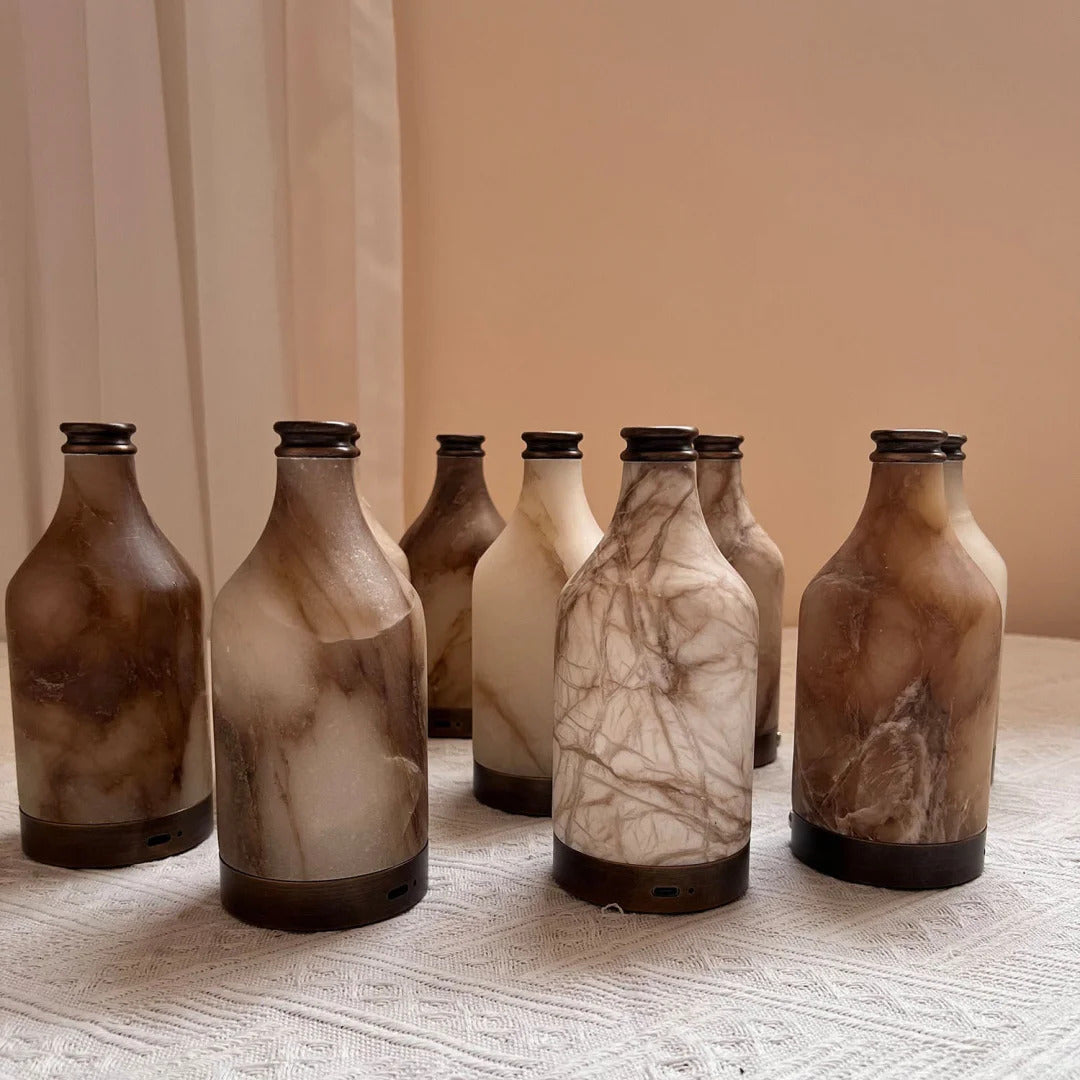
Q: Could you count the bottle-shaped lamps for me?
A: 9